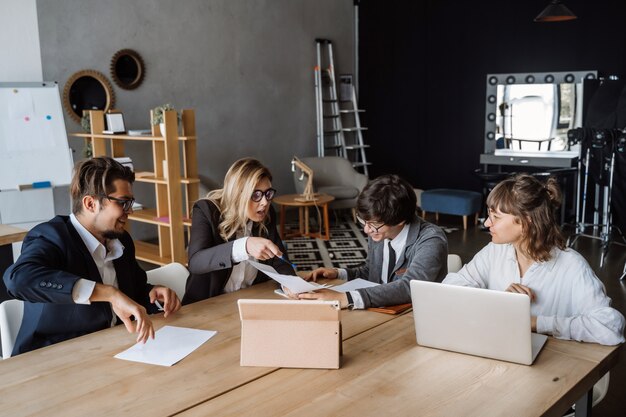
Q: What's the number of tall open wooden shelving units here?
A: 1